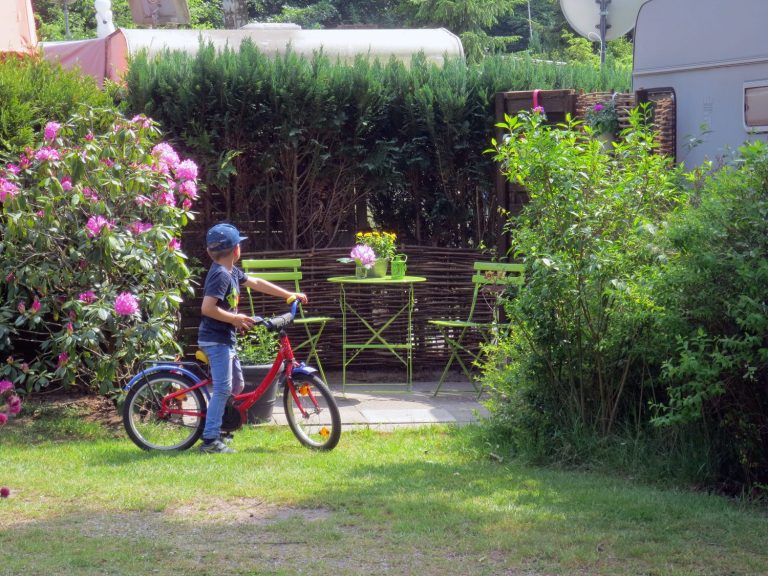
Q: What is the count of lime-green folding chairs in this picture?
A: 2